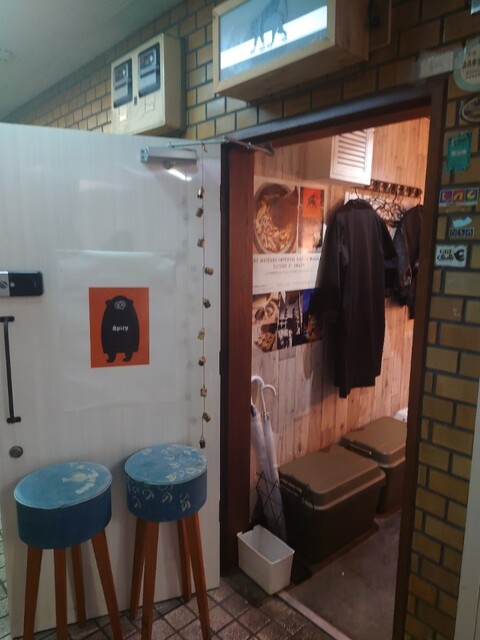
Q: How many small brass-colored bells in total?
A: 10